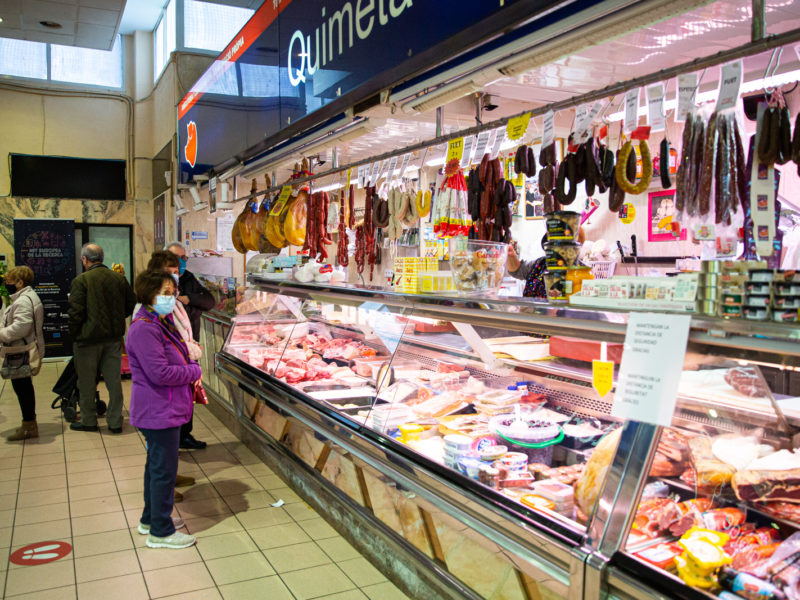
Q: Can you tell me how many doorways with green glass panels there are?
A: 1